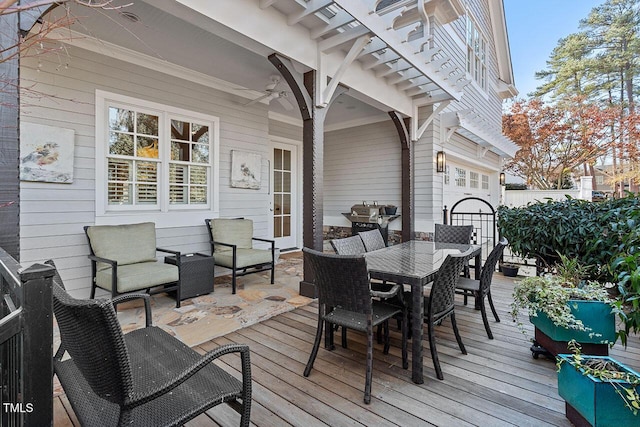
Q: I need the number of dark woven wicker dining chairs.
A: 6